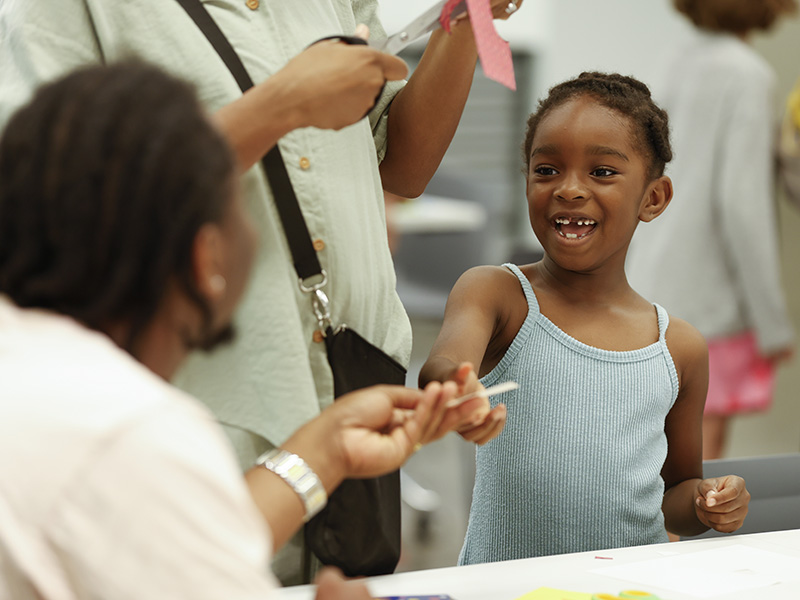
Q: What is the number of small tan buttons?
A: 4